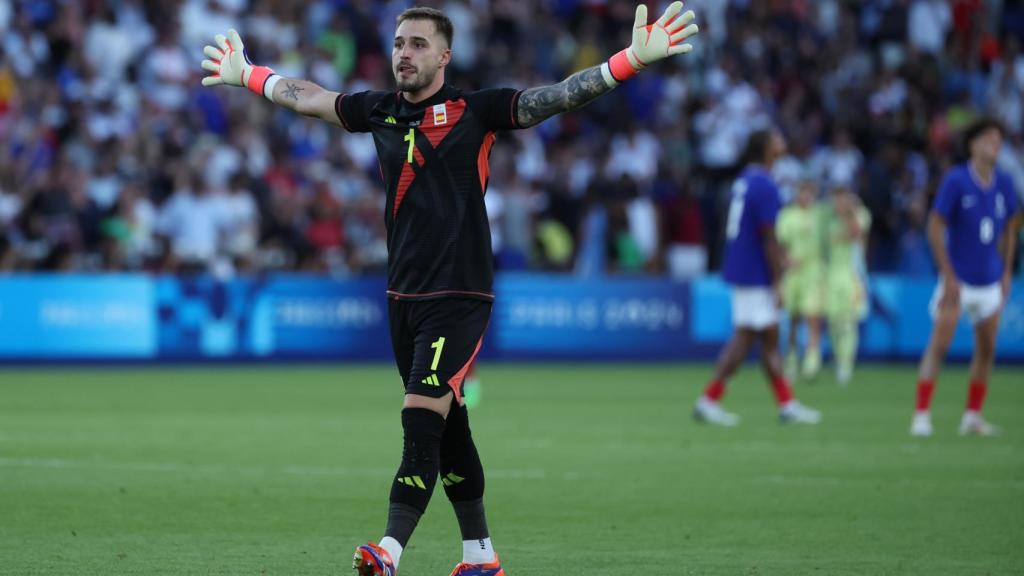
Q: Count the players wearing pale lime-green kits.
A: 2